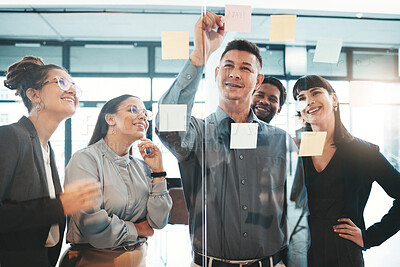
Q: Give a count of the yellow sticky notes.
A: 3